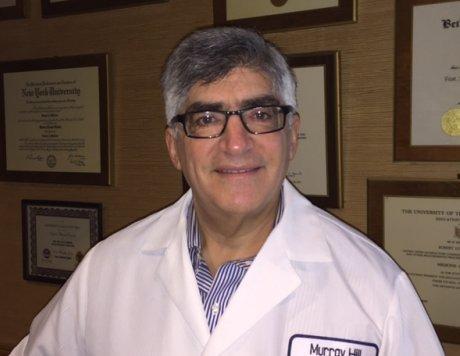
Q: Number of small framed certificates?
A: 1